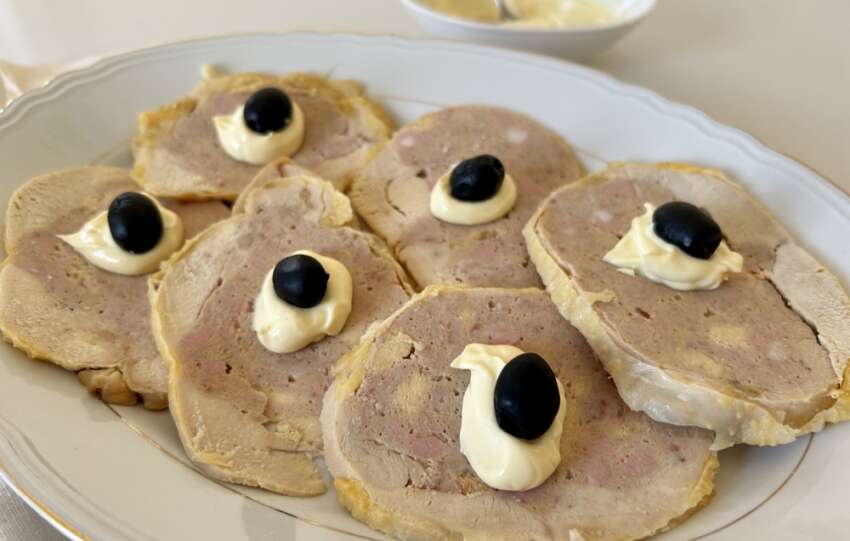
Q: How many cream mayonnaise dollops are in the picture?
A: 6